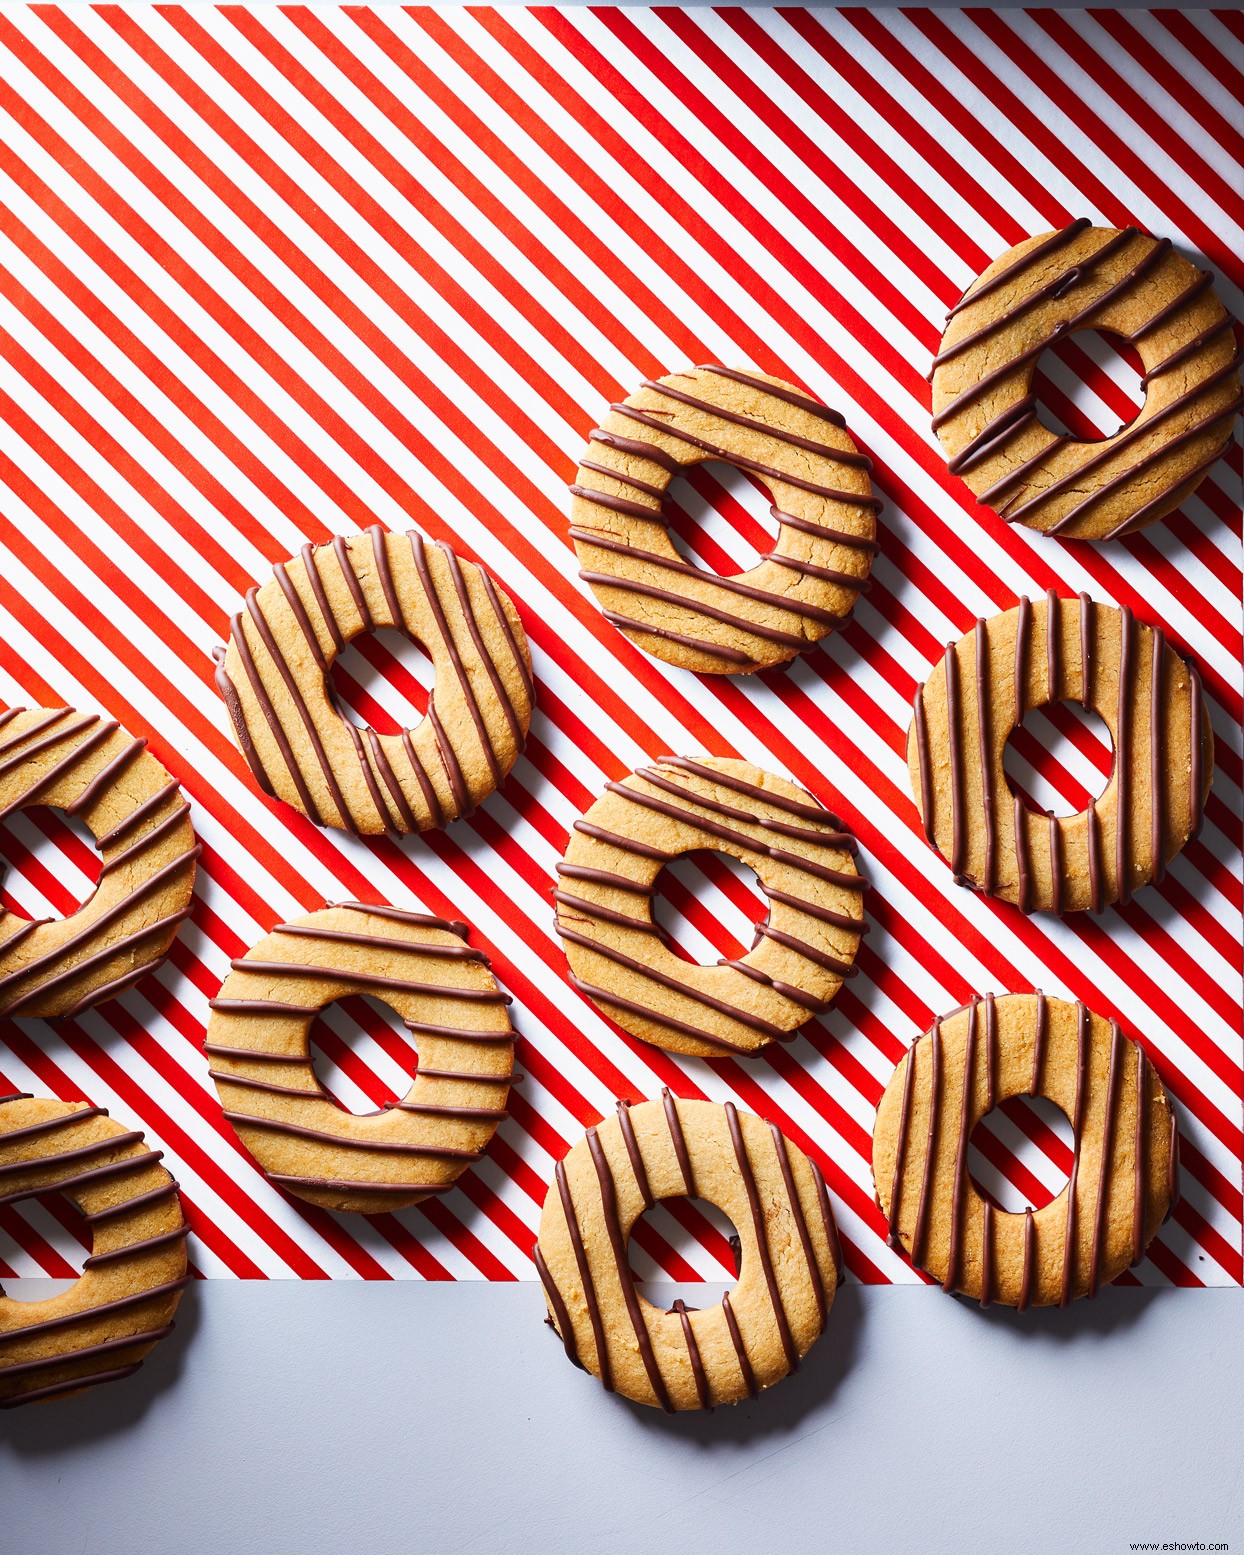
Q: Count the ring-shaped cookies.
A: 10